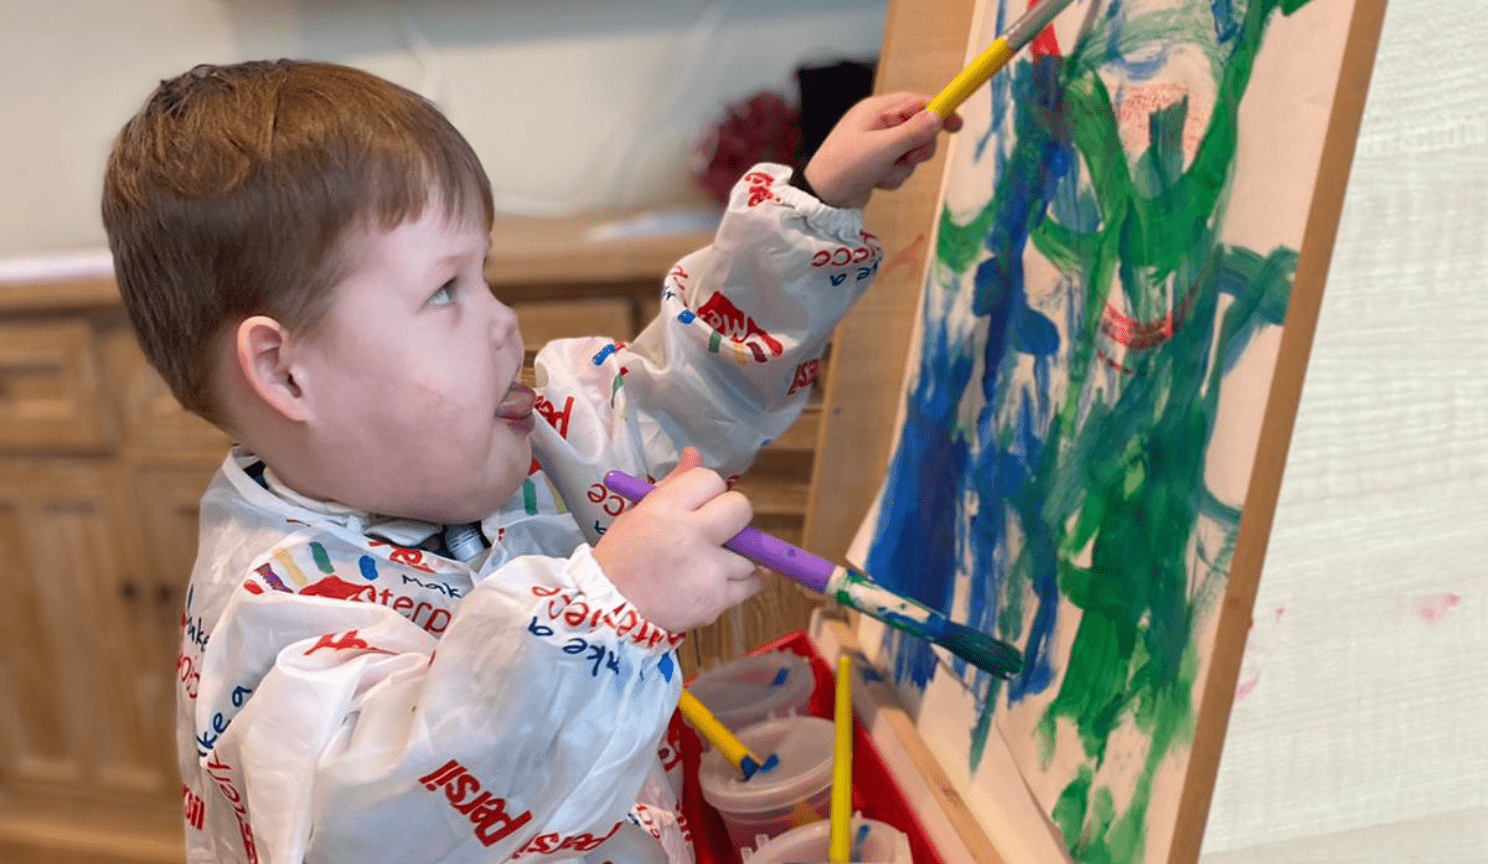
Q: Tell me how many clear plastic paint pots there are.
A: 3